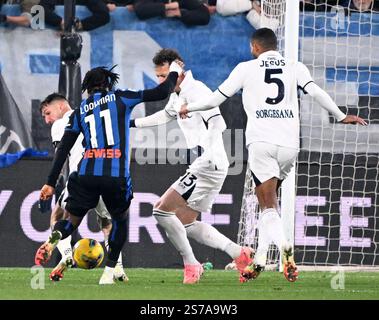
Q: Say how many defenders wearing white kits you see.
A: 3